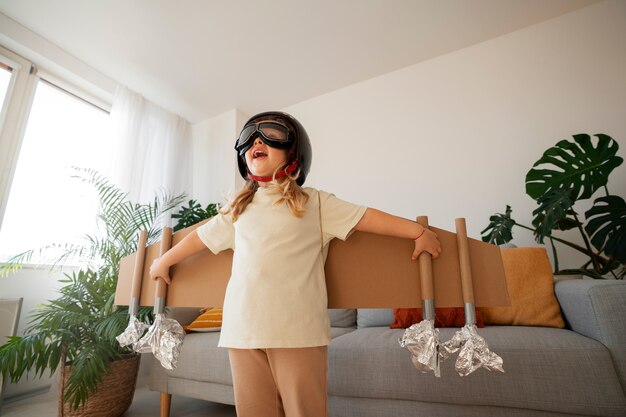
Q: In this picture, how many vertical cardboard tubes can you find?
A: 4